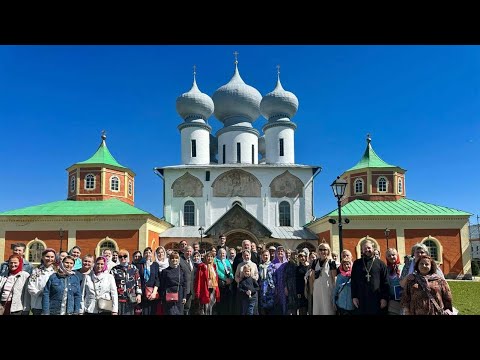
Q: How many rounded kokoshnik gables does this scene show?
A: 3